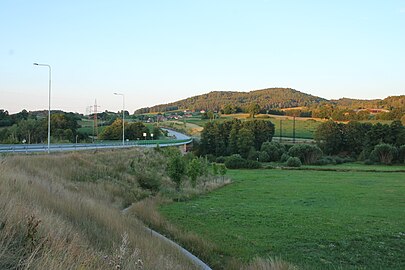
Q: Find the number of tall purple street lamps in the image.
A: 0